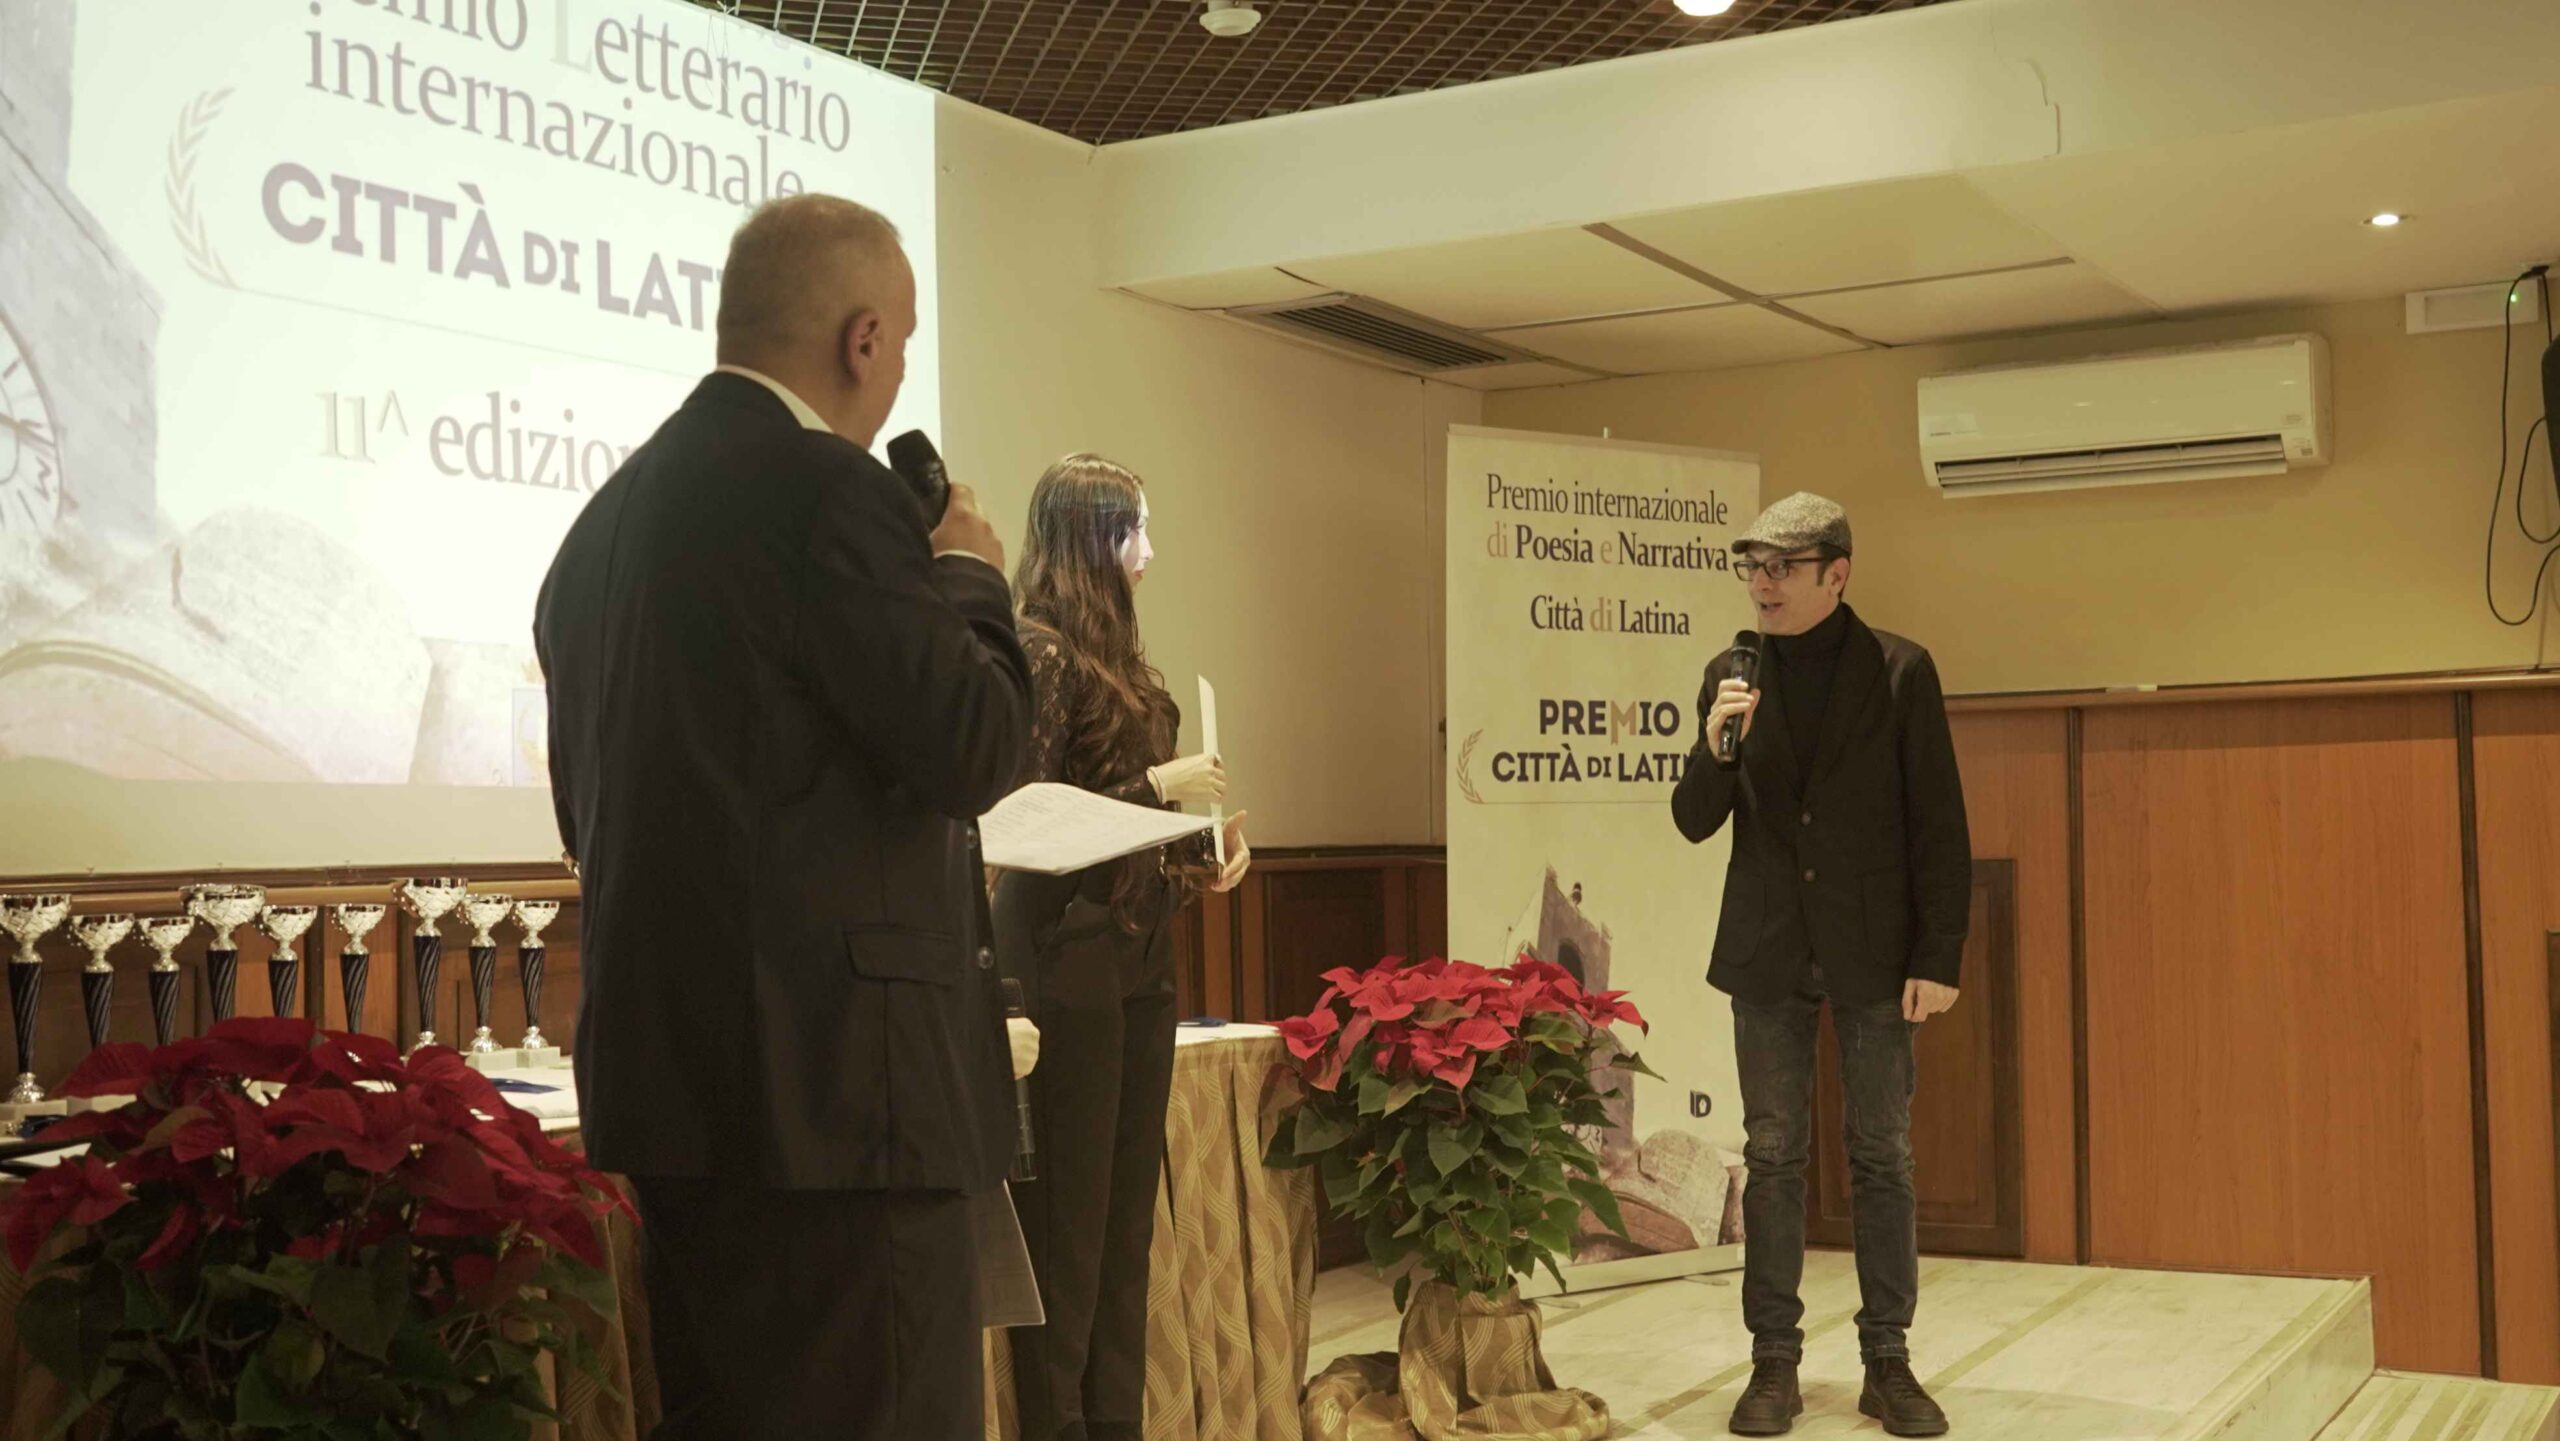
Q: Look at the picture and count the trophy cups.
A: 9